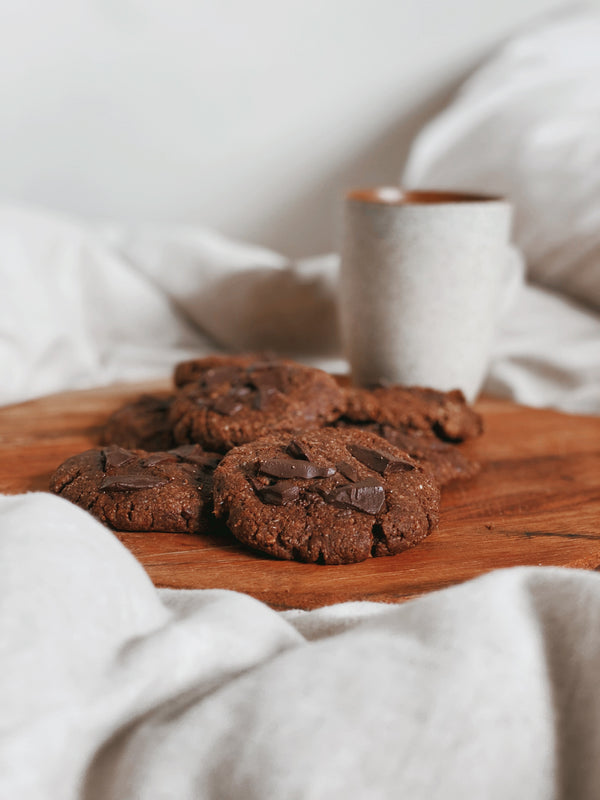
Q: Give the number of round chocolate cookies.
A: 7